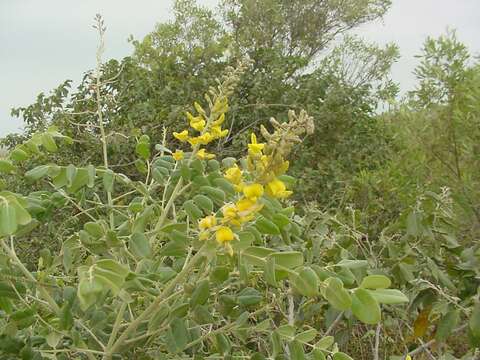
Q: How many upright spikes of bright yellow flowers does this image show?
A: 2